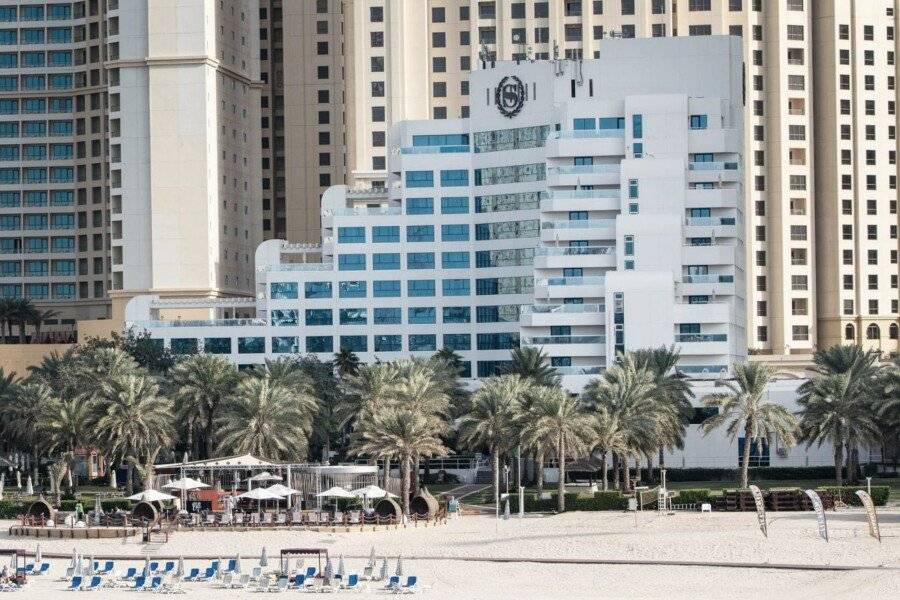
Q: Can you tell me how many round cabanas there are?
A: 4